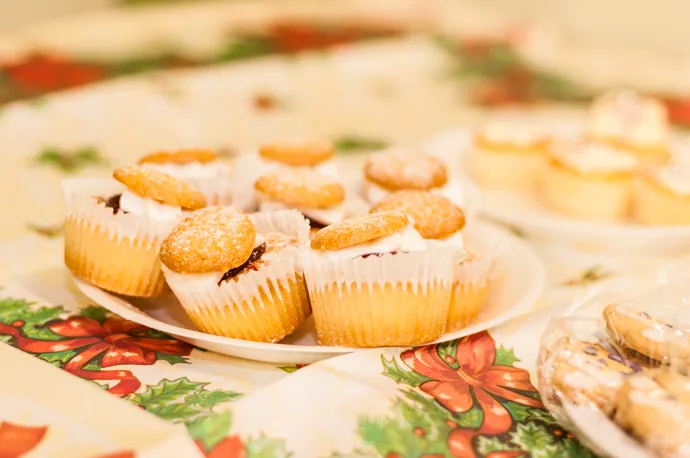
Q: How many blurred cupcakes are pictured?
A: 4